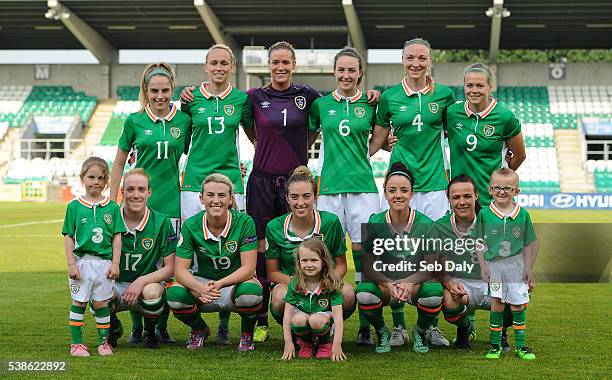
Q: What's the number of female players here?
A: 11